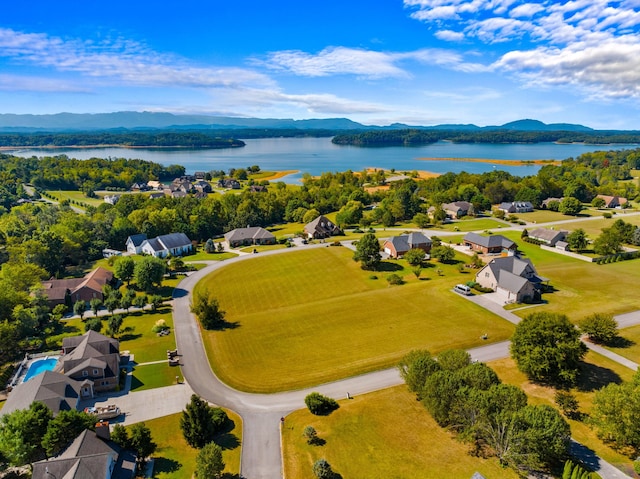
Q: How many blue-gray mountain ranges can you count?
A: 1